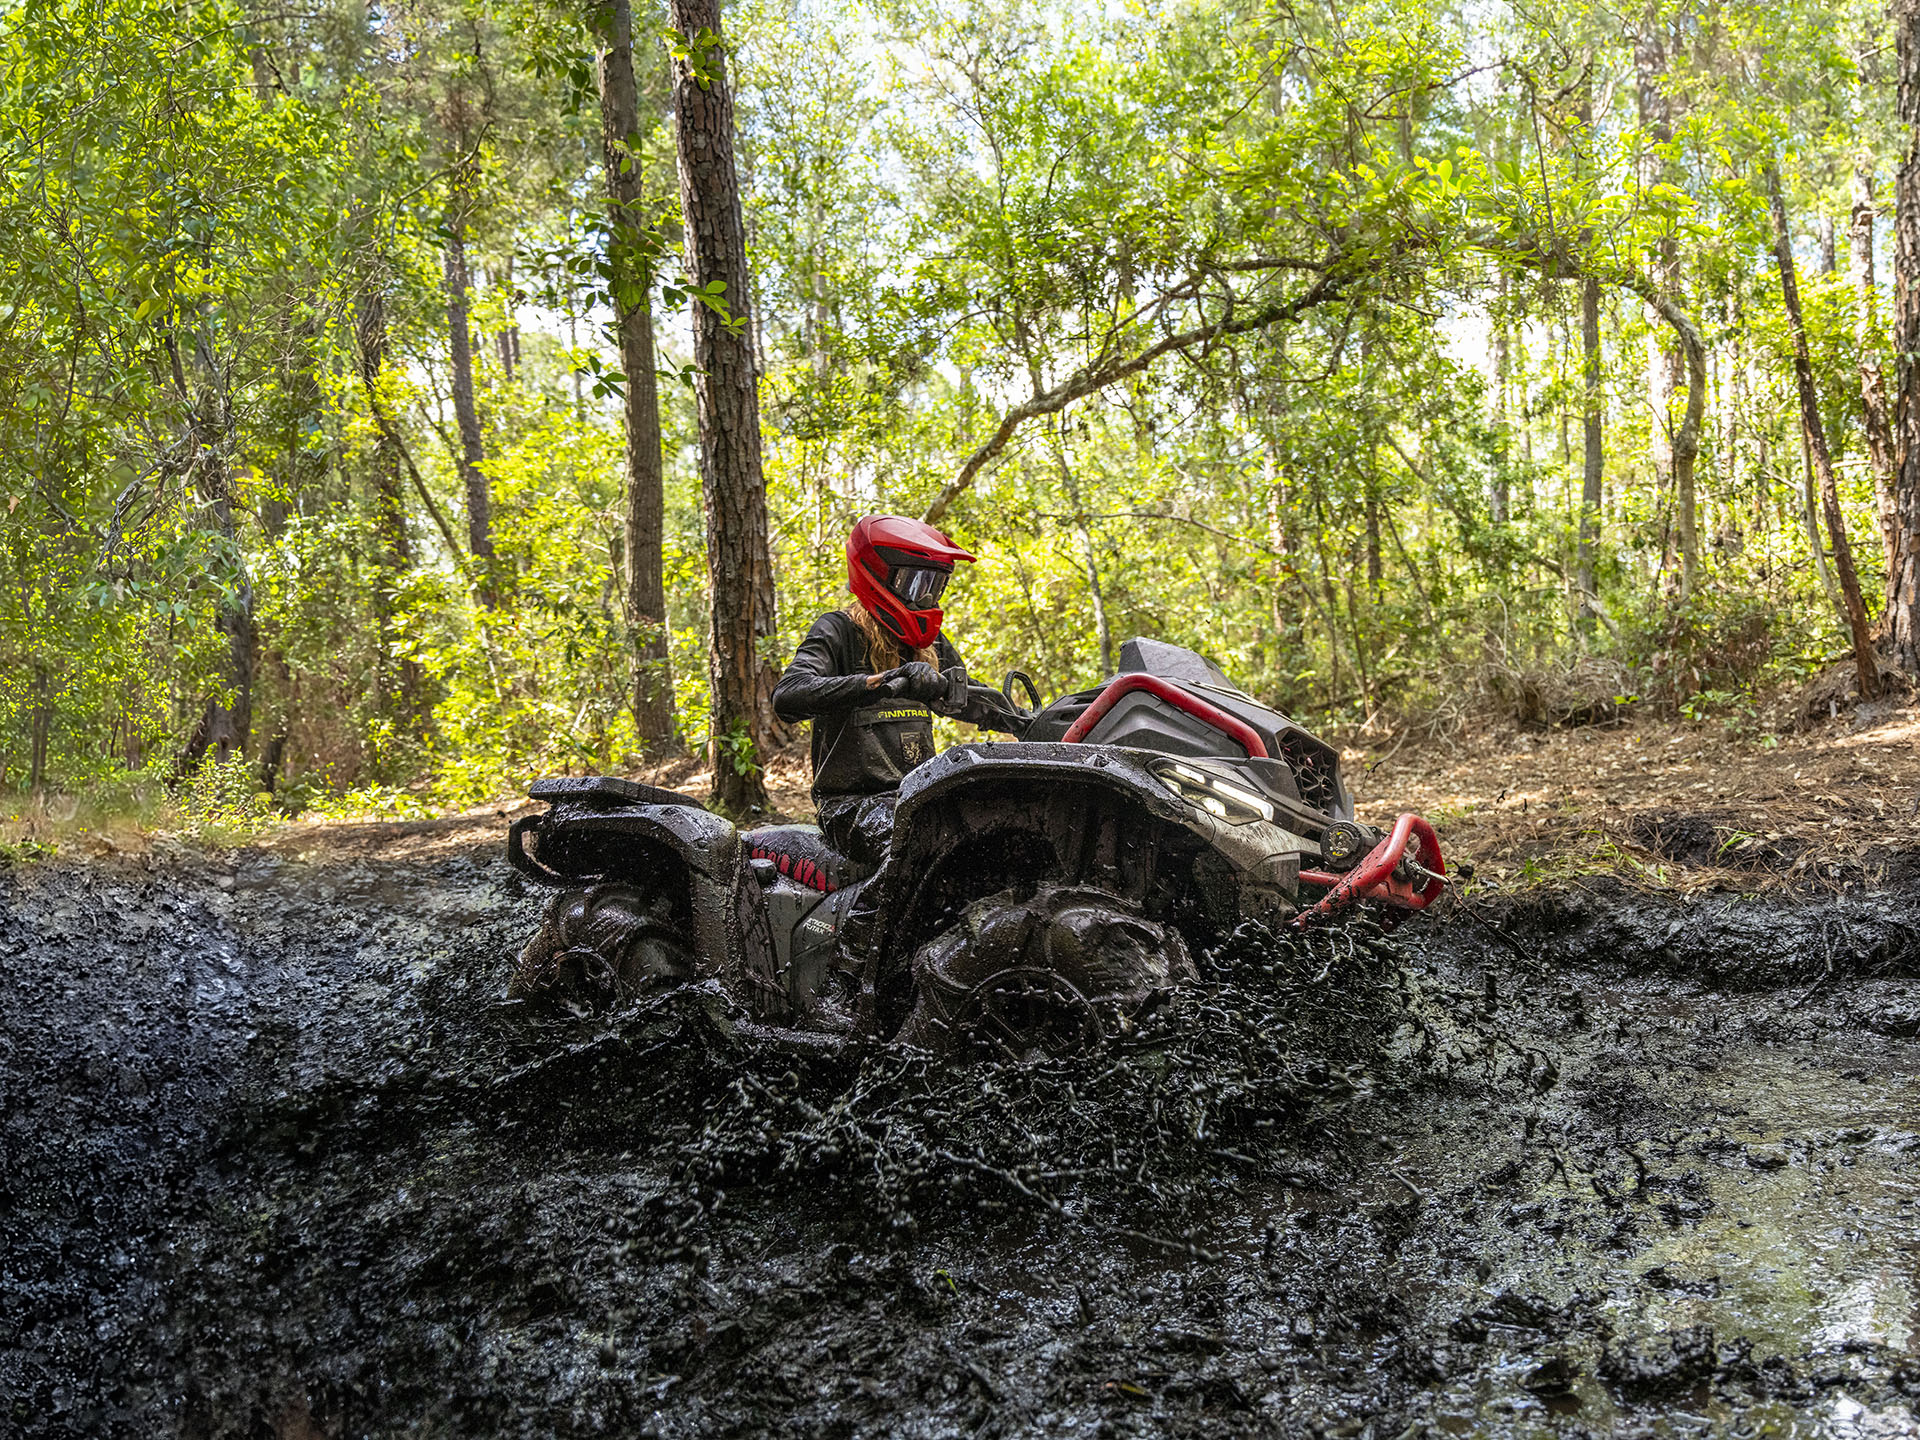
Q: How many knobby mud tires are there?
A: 2